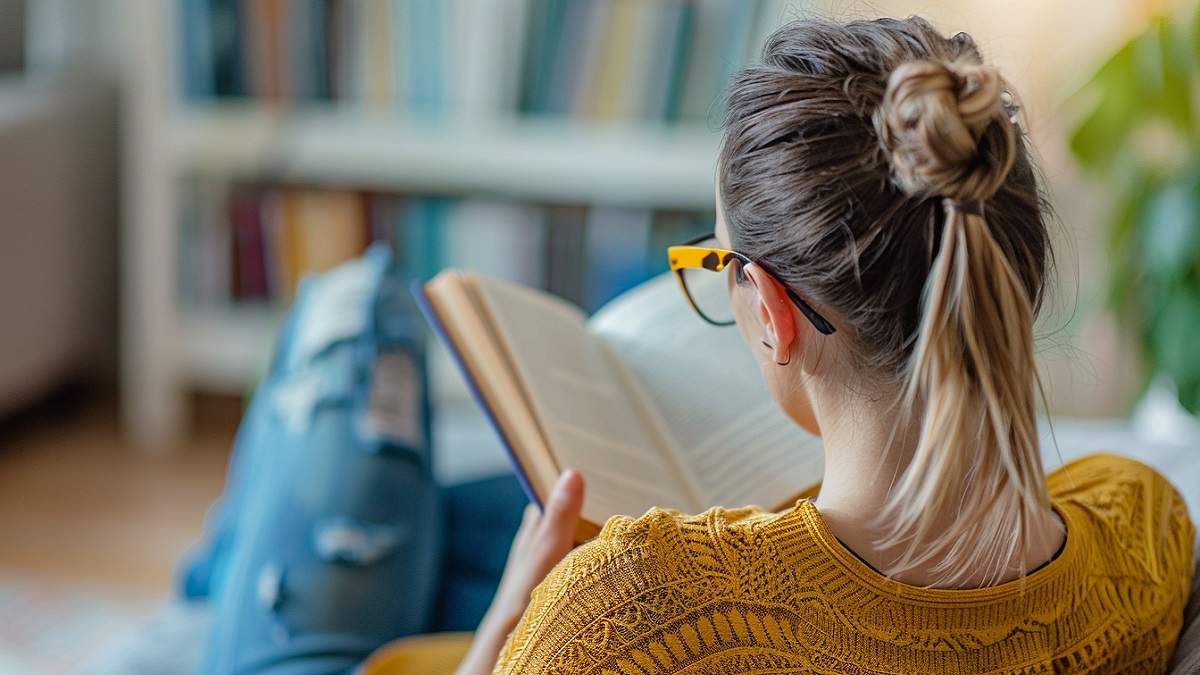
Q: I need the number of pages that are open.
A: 2